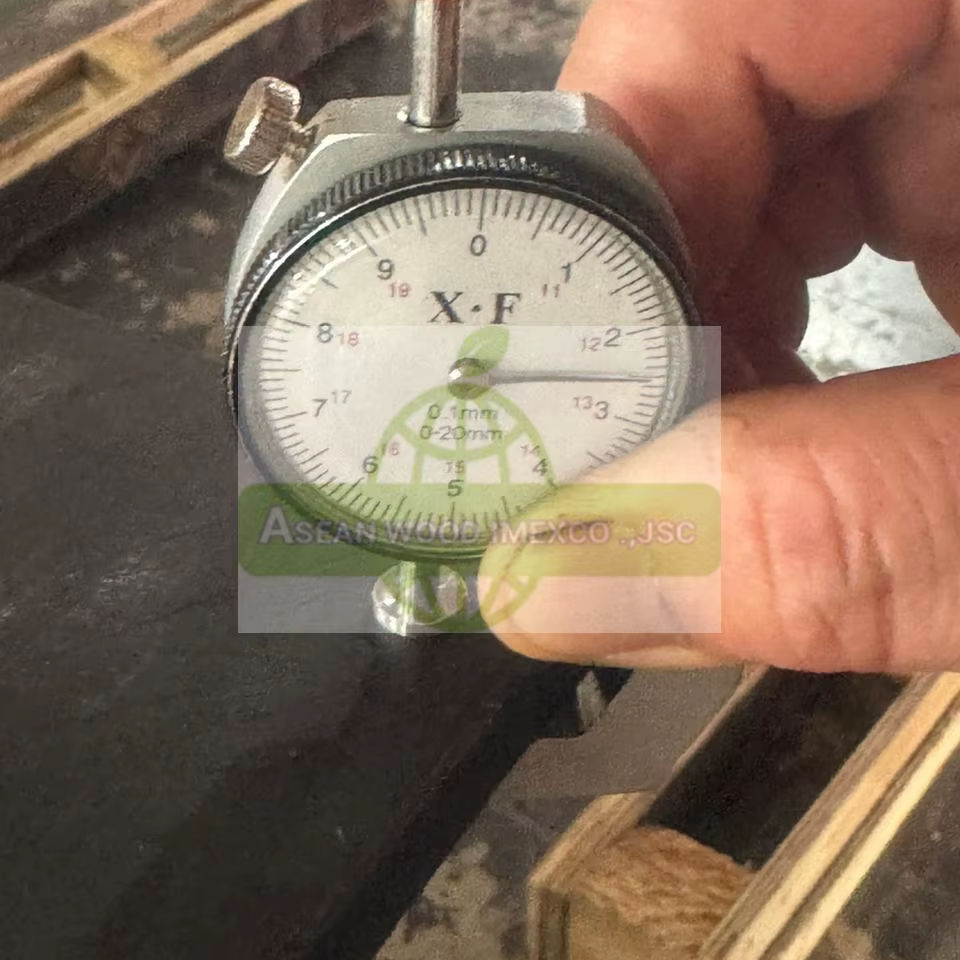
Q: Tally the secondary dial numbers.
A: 9